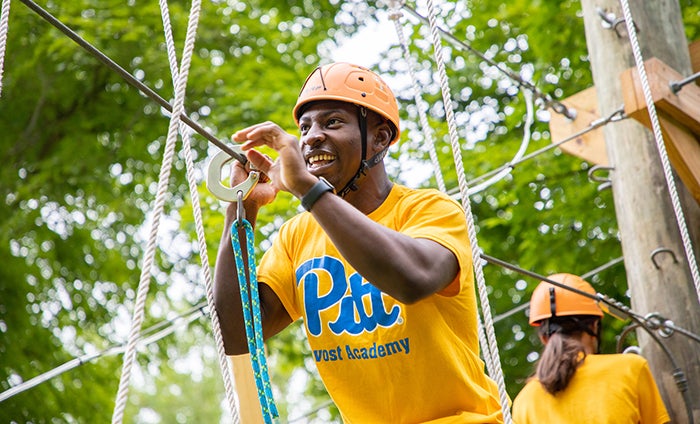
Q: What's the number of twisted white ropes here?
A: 6